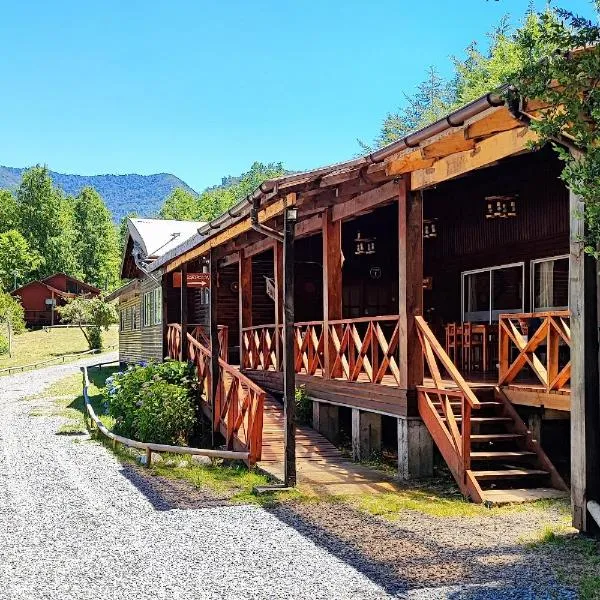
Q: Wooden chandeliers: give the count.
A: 3